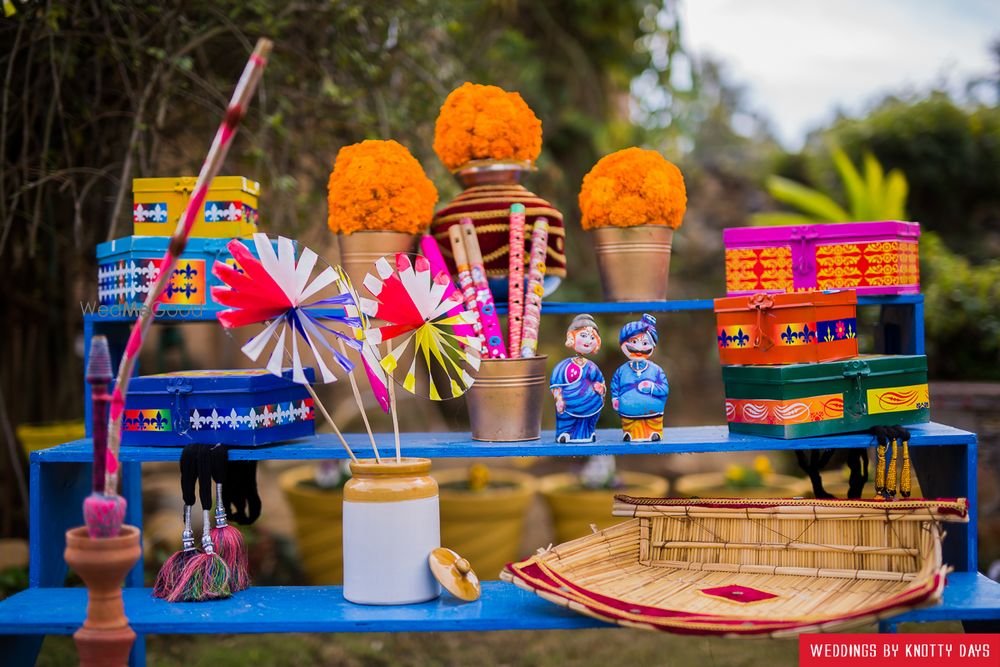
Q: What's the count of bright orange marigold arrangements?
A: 3